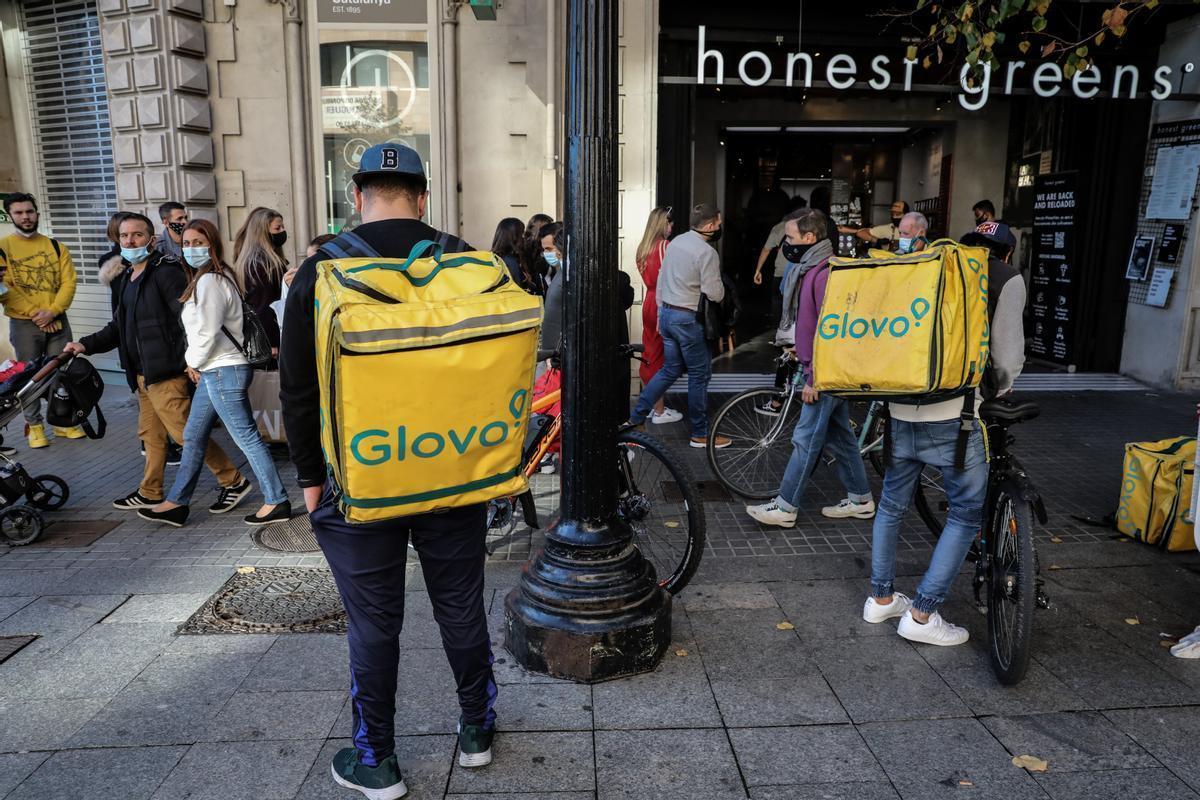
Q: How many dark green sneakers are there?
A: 2